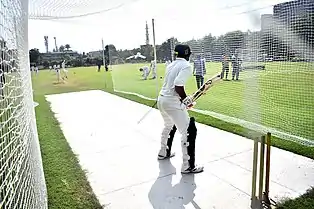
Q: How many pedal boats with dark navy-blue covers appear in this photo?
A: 0